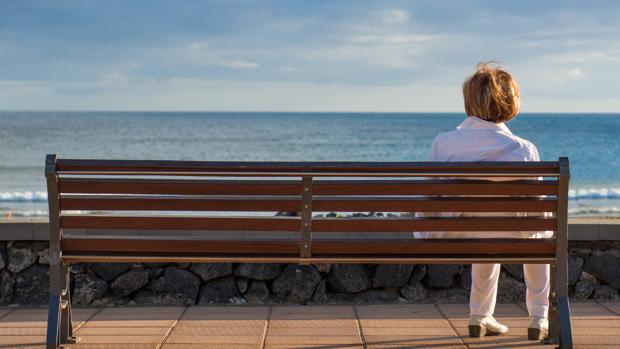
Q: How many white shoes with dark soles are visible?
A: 2